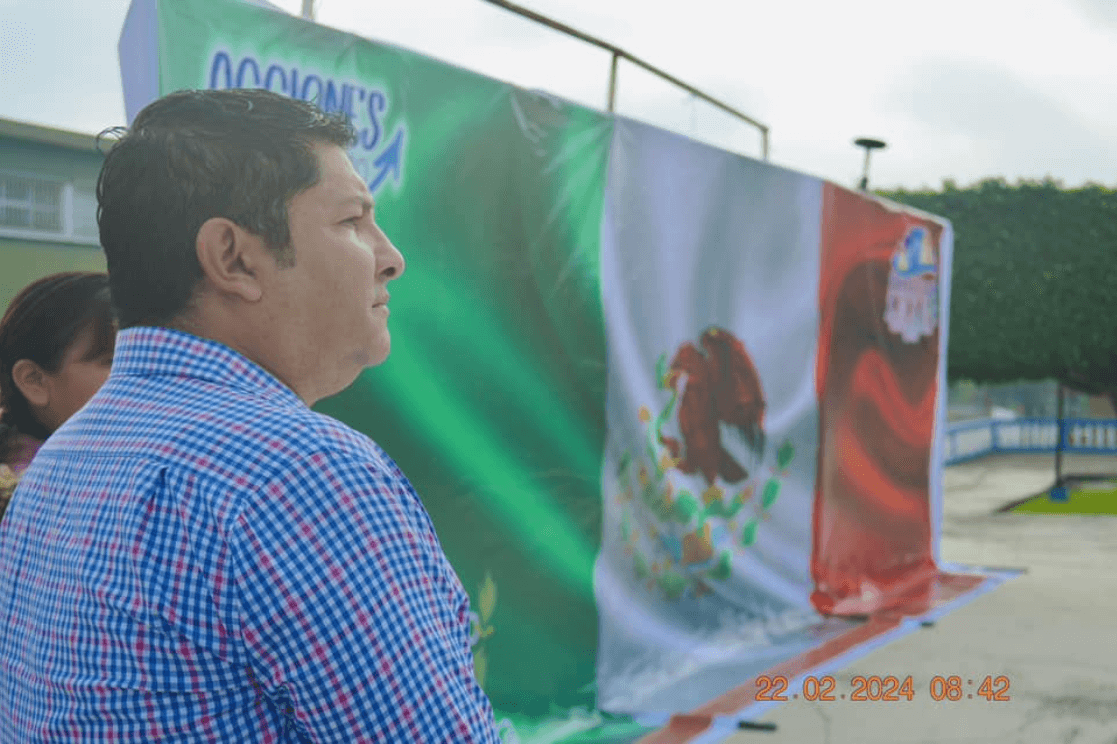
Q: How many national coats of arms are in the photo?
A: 1